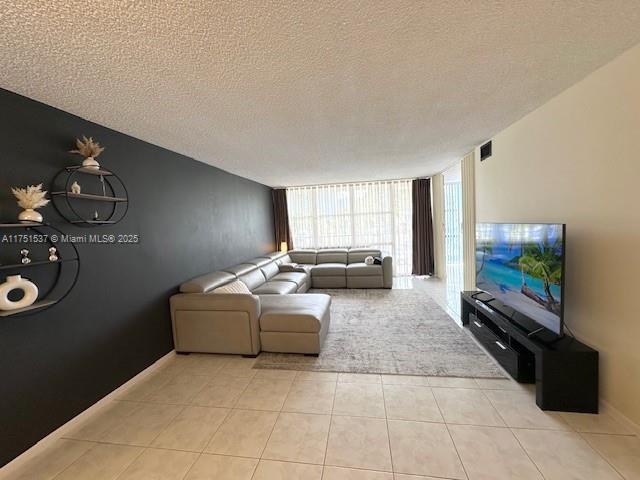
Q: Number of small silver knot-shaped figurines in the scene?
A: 2